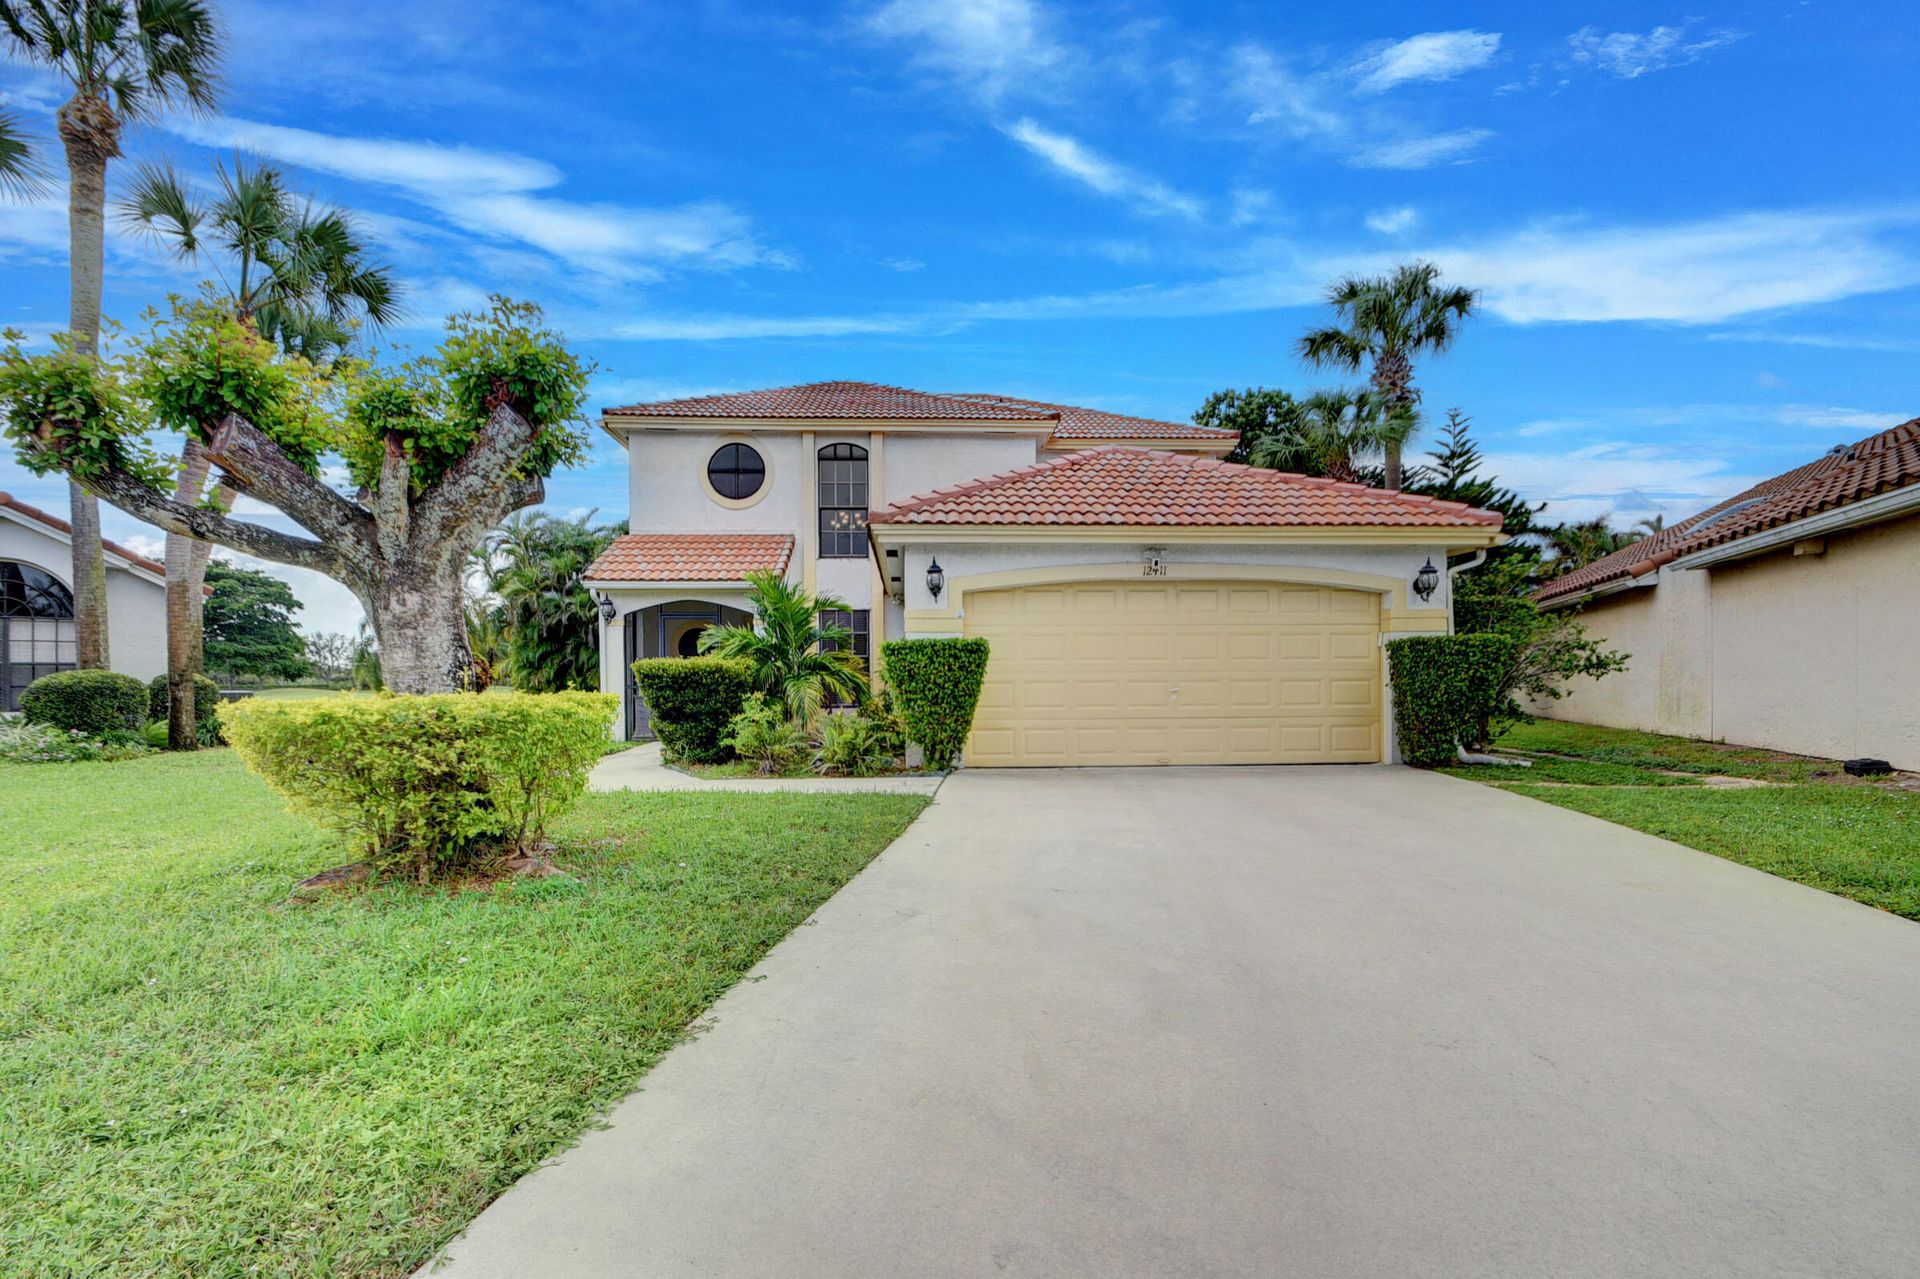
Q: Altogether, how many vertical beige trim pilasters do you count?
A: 2